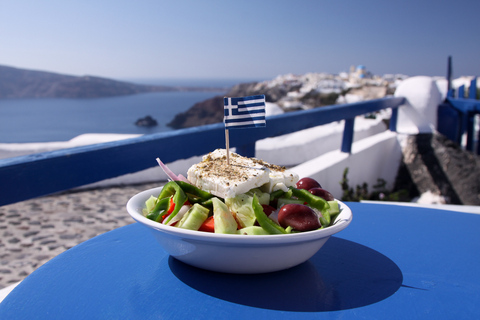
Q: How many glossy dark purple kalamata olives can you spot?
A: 3